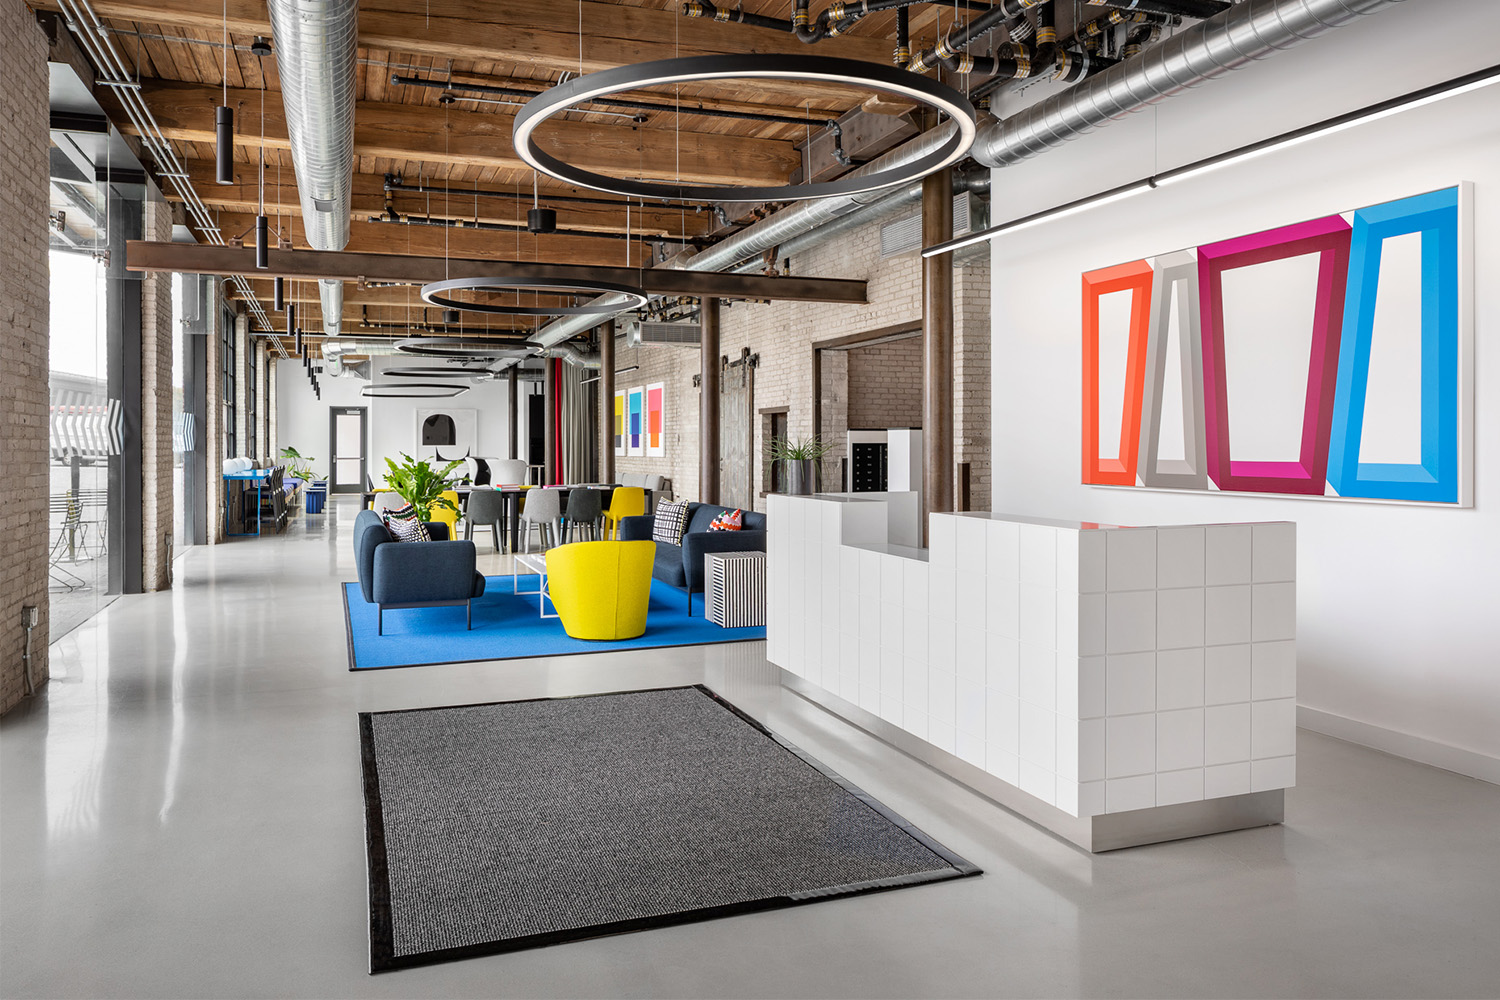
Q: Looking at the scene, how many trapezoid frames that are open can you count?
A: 4